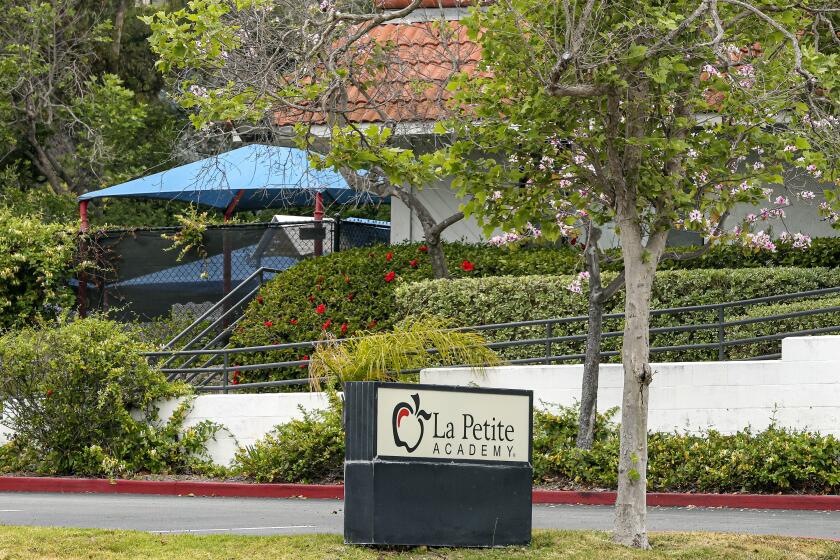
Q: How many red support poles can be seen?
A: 3